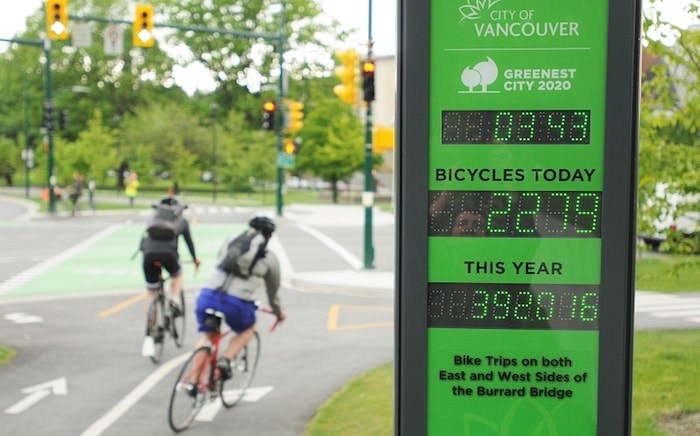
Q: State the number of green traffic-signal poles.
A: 3